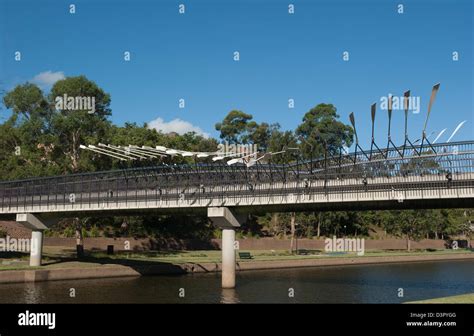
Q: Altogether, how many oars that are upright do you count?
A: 5